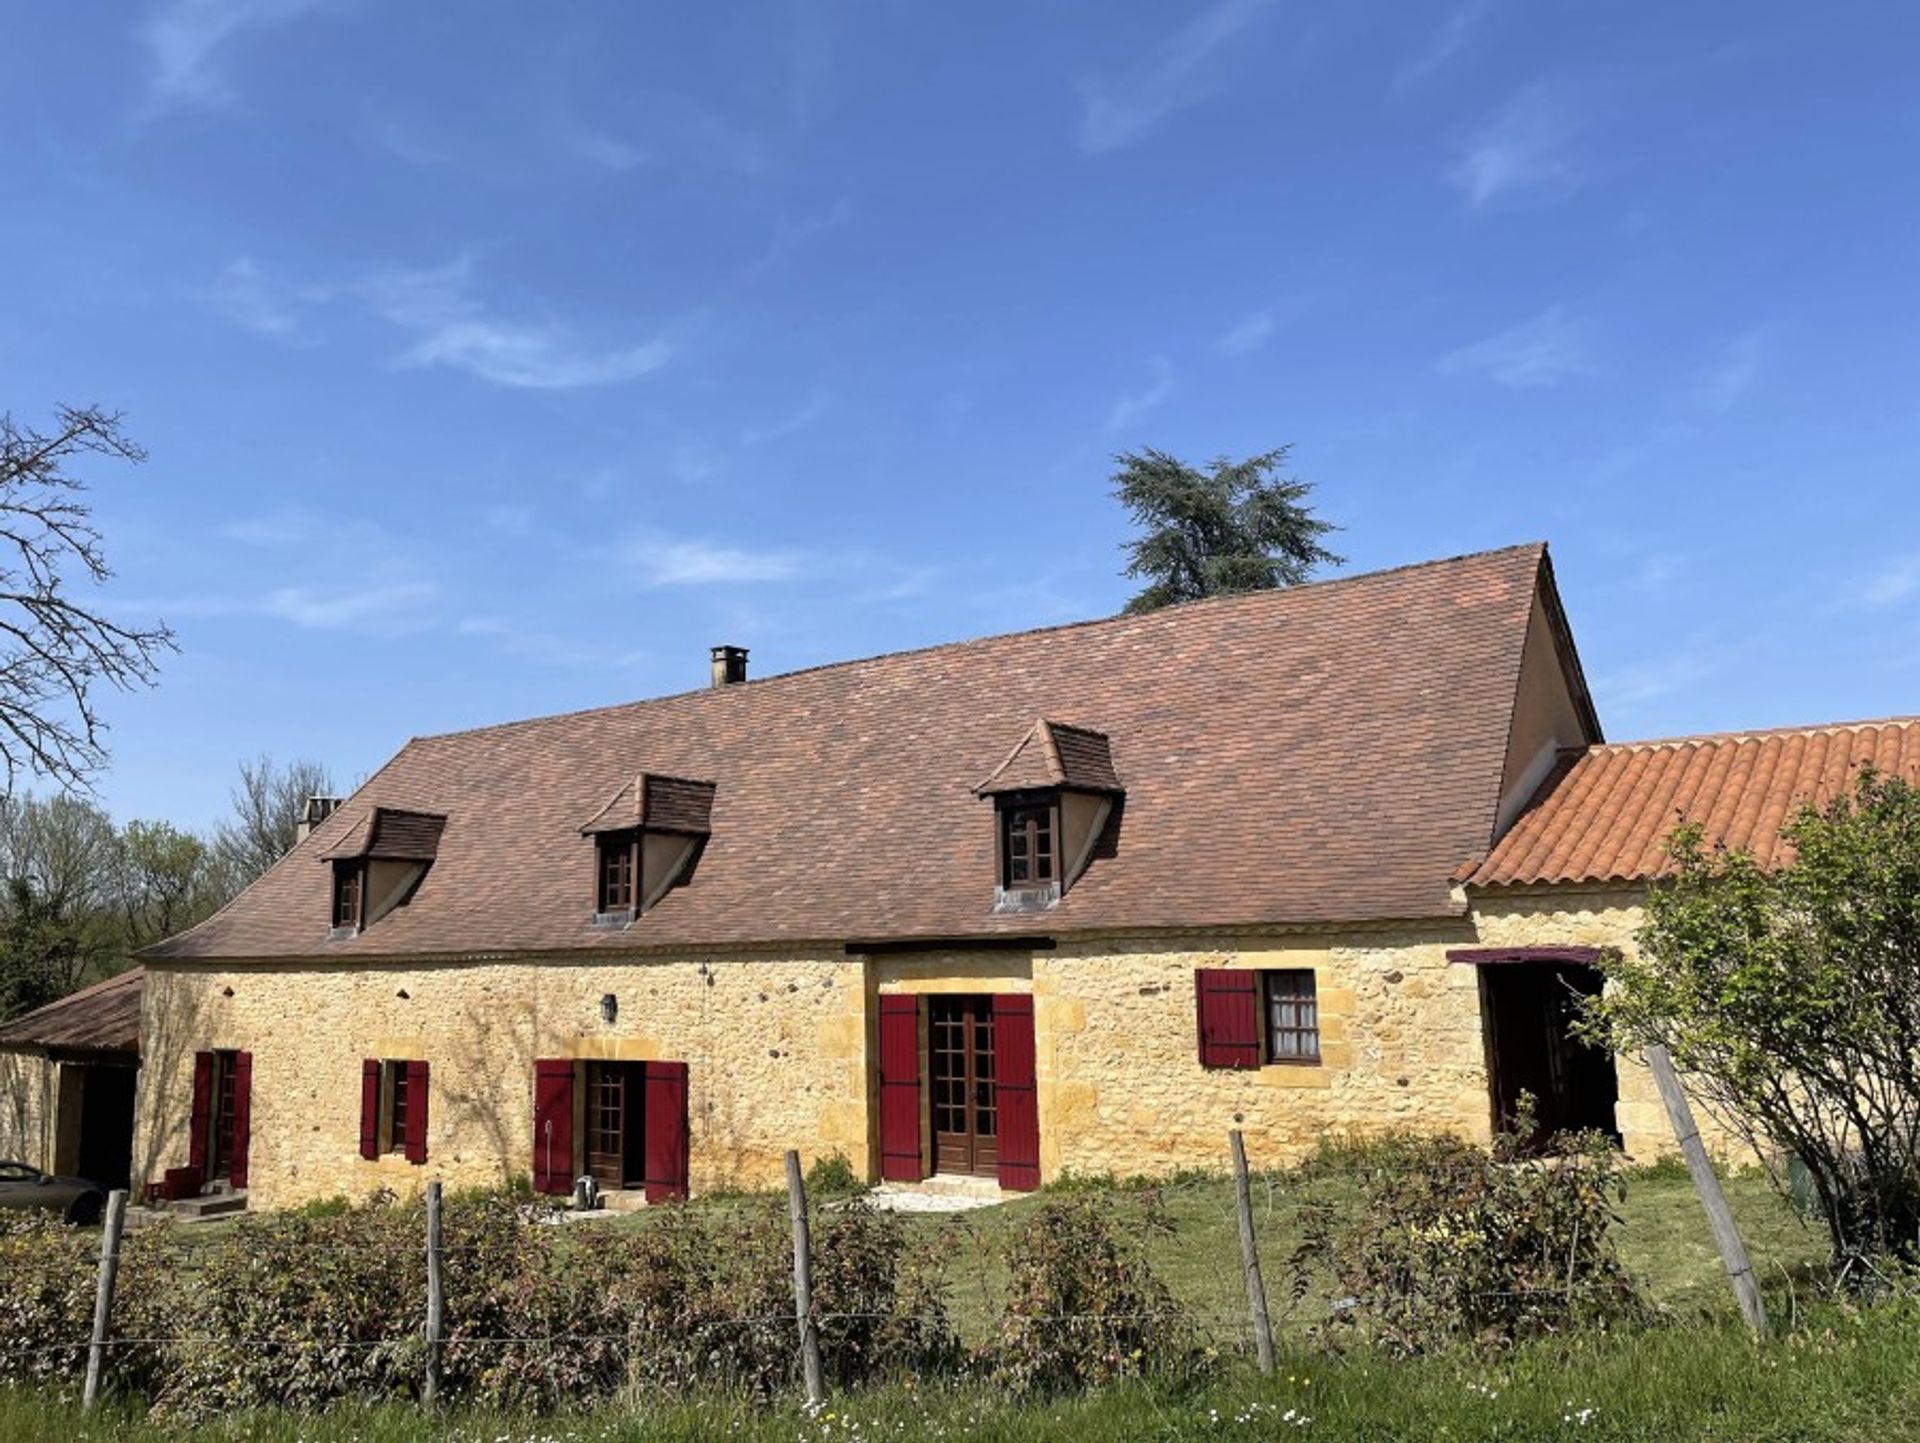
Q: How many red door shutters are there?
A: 6